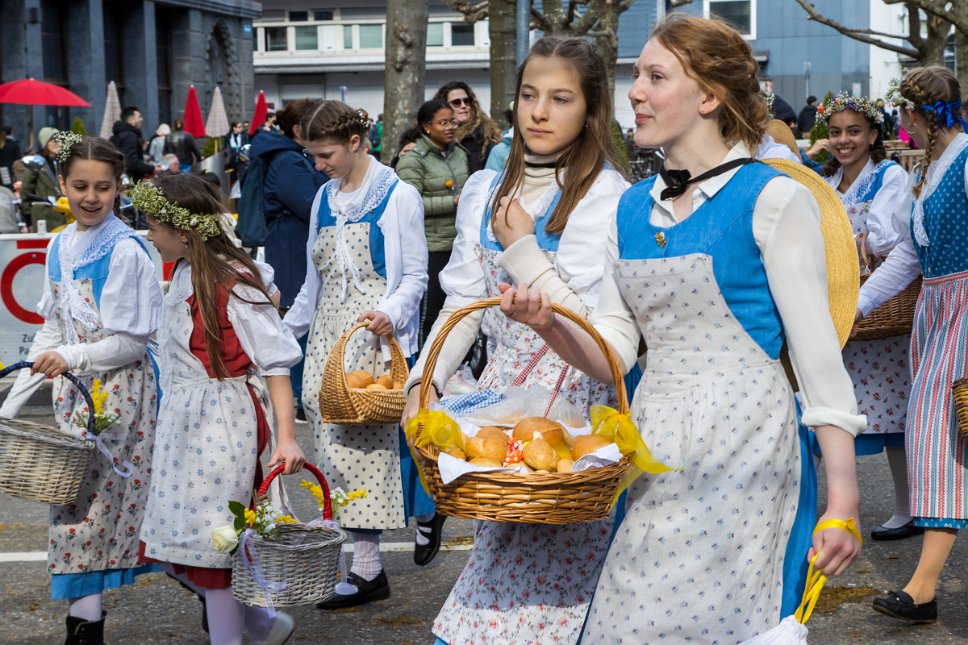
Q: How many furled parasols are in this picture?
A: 4